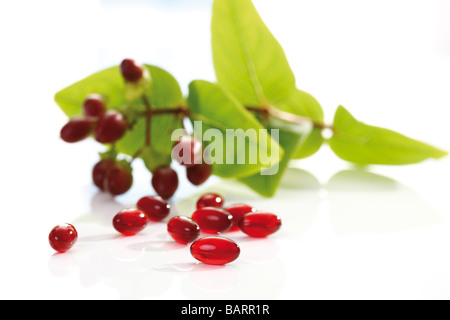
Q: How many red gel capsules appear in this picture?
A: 9